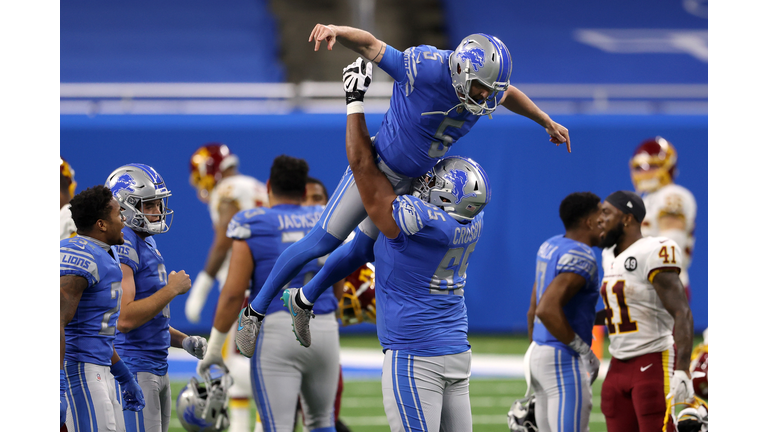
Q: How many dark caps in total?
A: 1